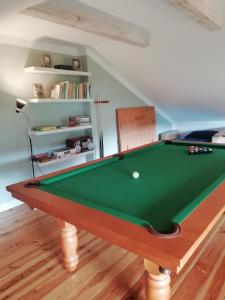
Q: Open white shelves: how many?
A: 4